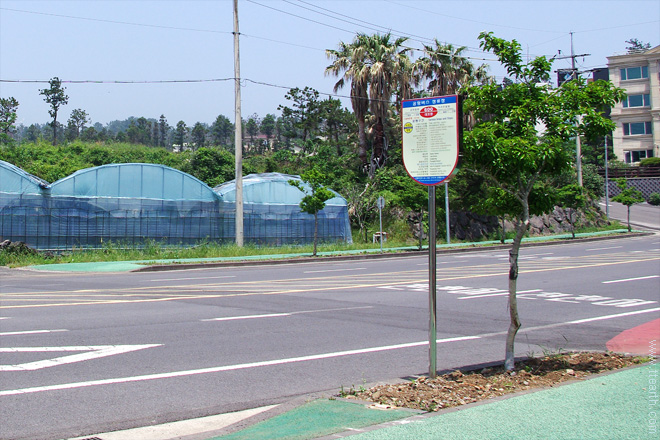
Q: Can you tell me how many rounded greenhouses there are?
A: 3